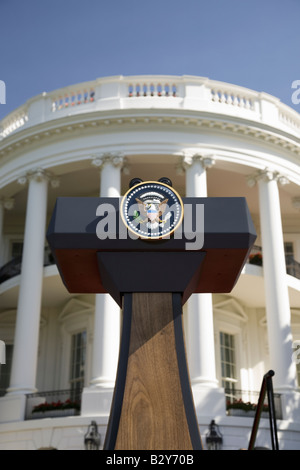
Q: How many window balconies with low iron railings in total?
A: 2